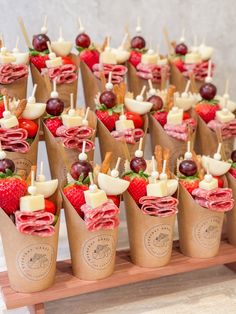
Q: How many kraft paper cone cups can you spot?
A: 15